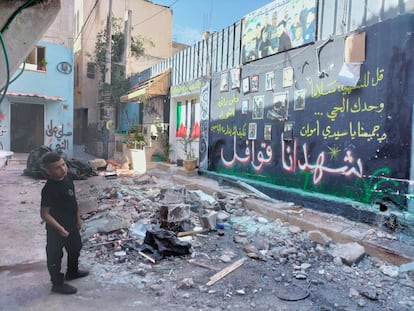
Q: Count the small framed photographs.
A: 13